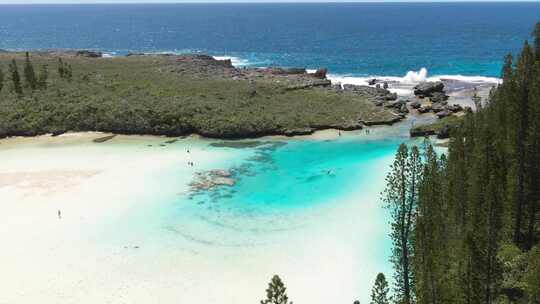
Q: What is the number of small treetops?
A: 2